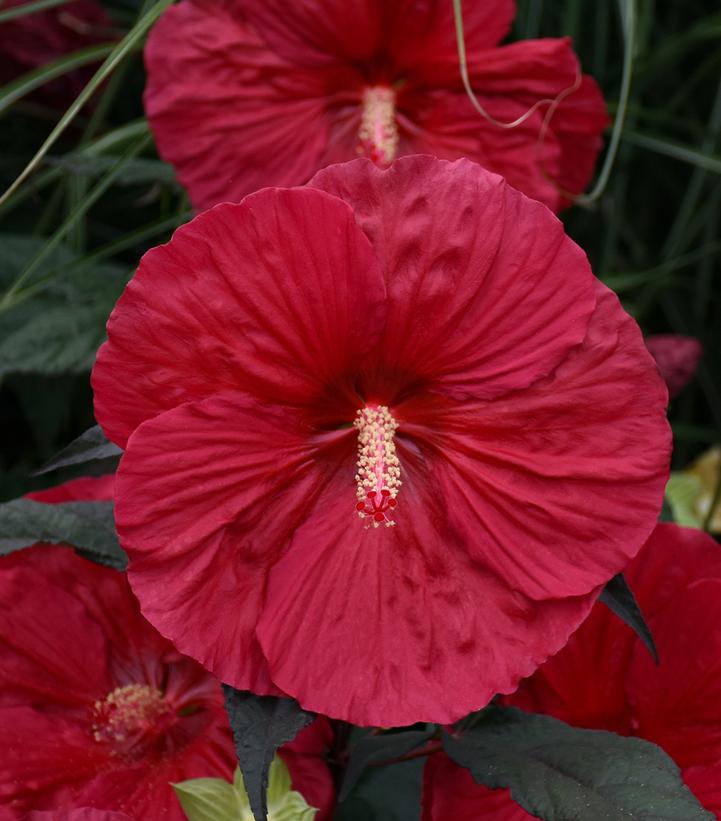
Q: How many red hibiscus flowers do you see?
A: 4